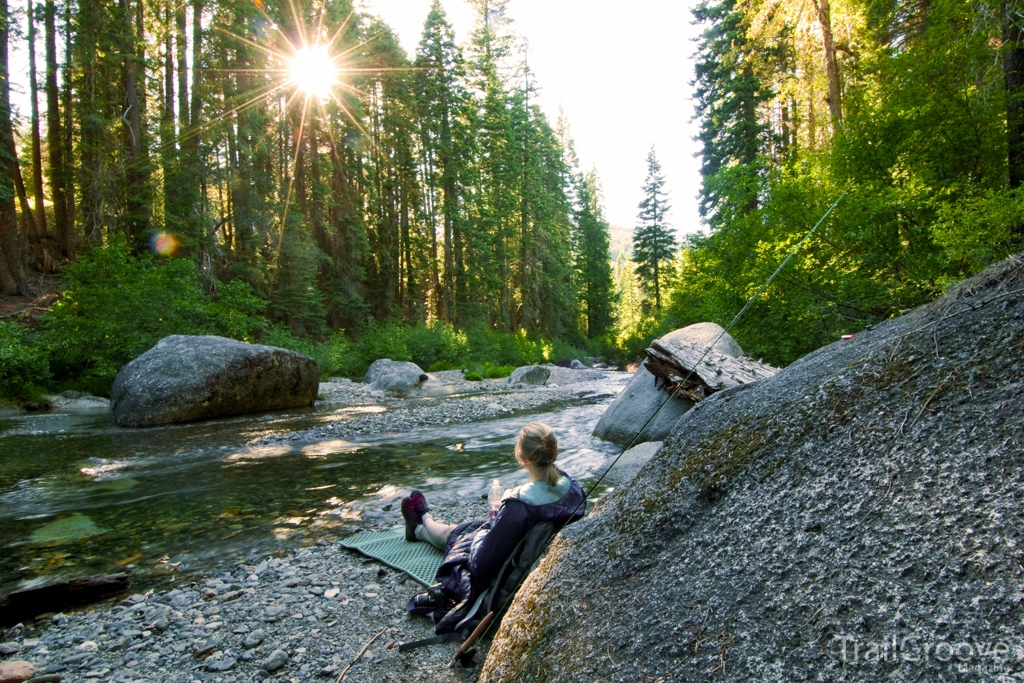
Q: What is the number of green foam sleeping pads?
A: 1